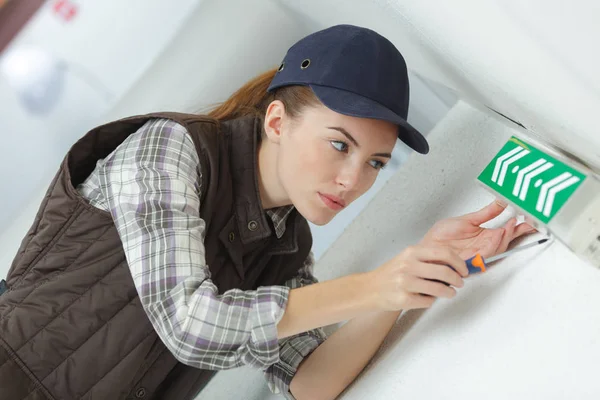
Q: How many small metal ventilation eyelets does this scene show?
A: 2